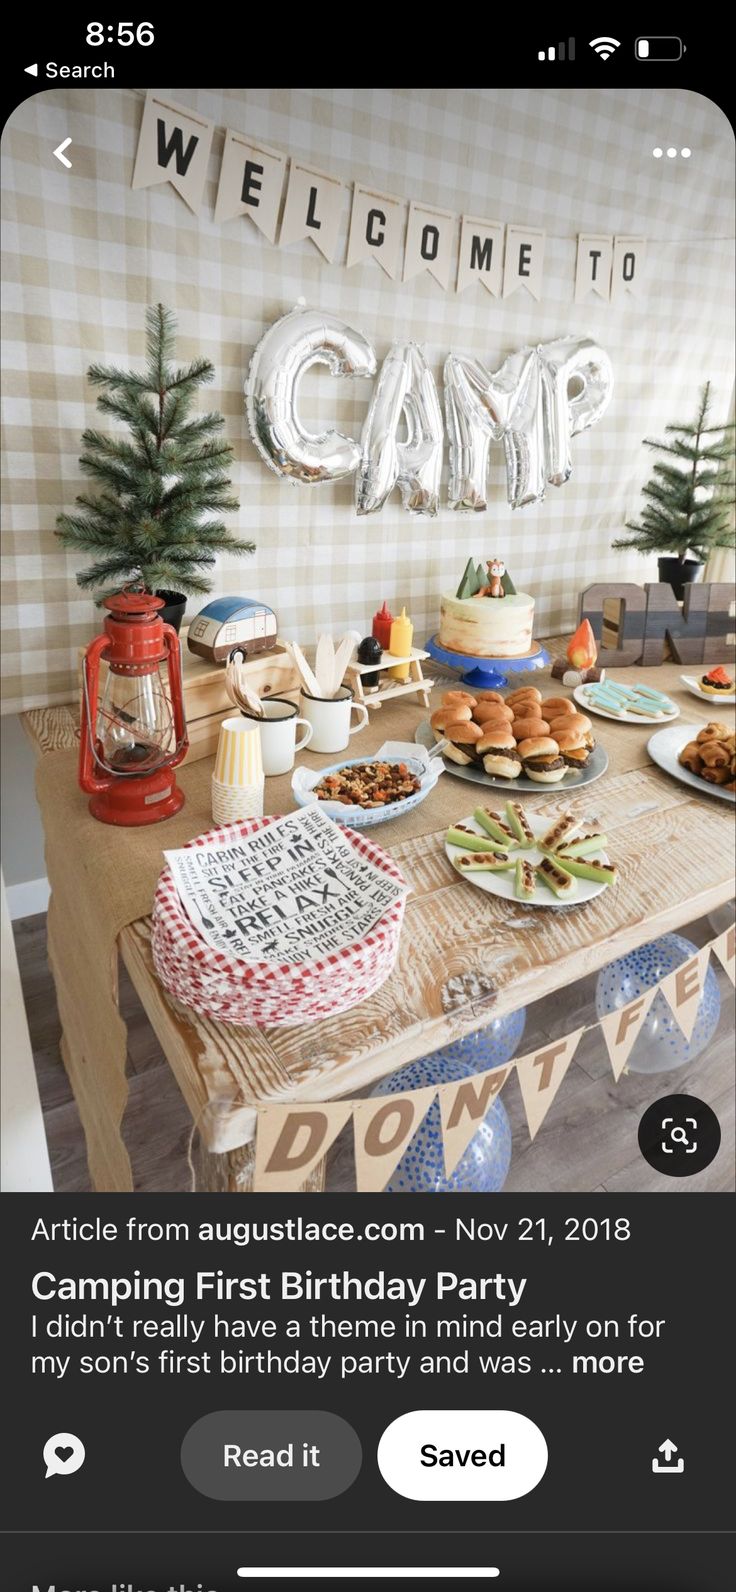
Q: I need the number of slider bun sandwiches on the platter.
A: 14